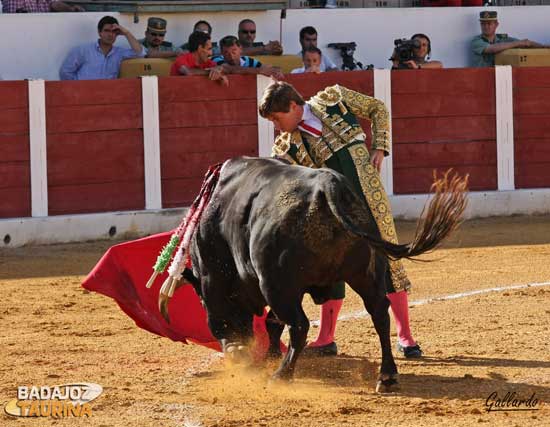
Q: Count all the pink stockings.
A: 2